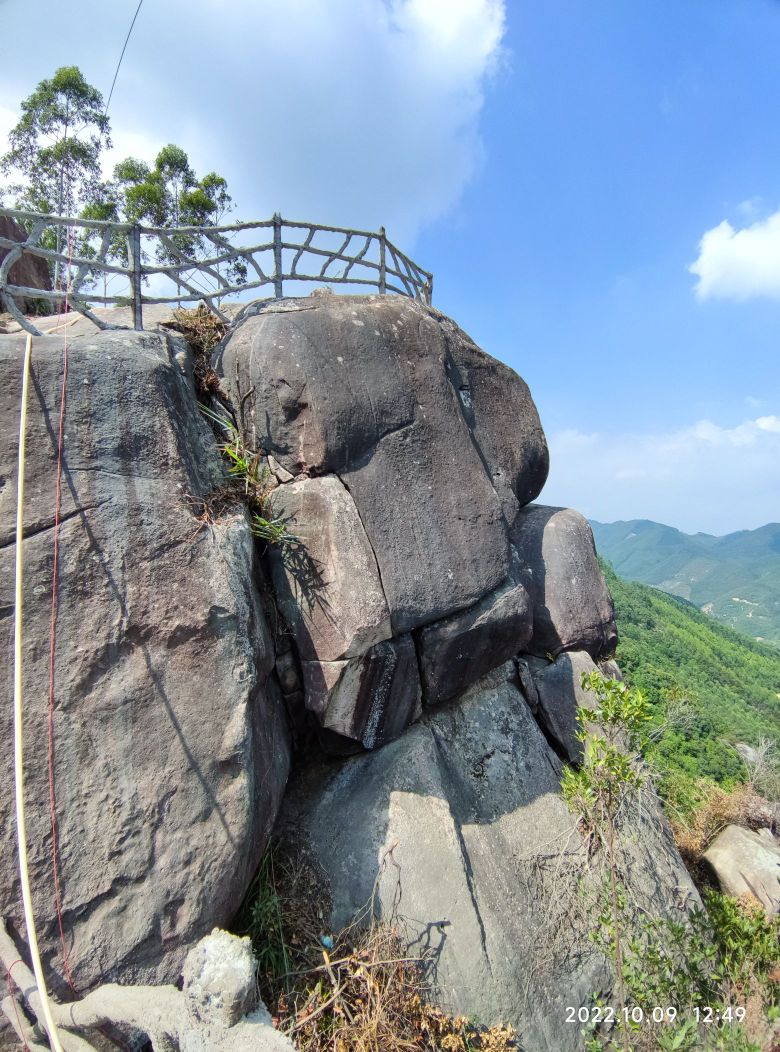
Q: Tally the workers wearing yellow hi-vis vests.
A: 0